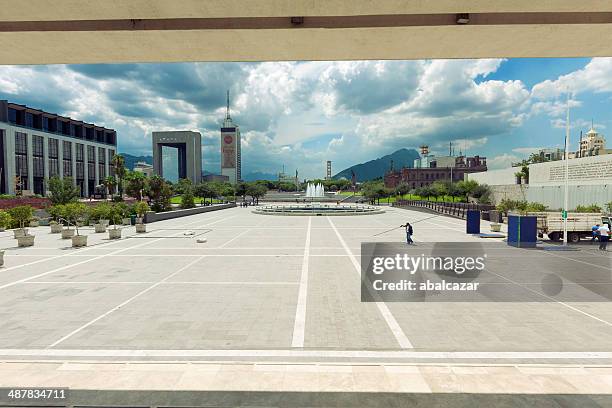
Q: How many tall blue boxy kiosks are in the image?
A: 2